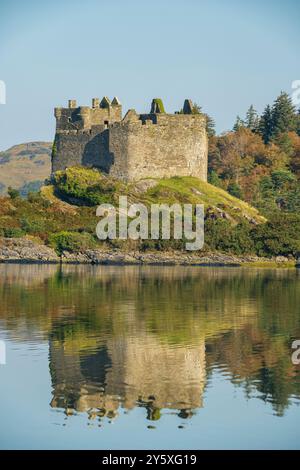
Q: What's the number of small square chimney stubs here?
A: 2